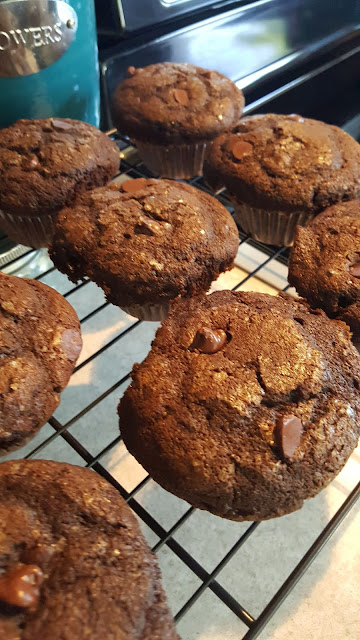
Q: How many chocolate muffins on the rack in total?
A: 8